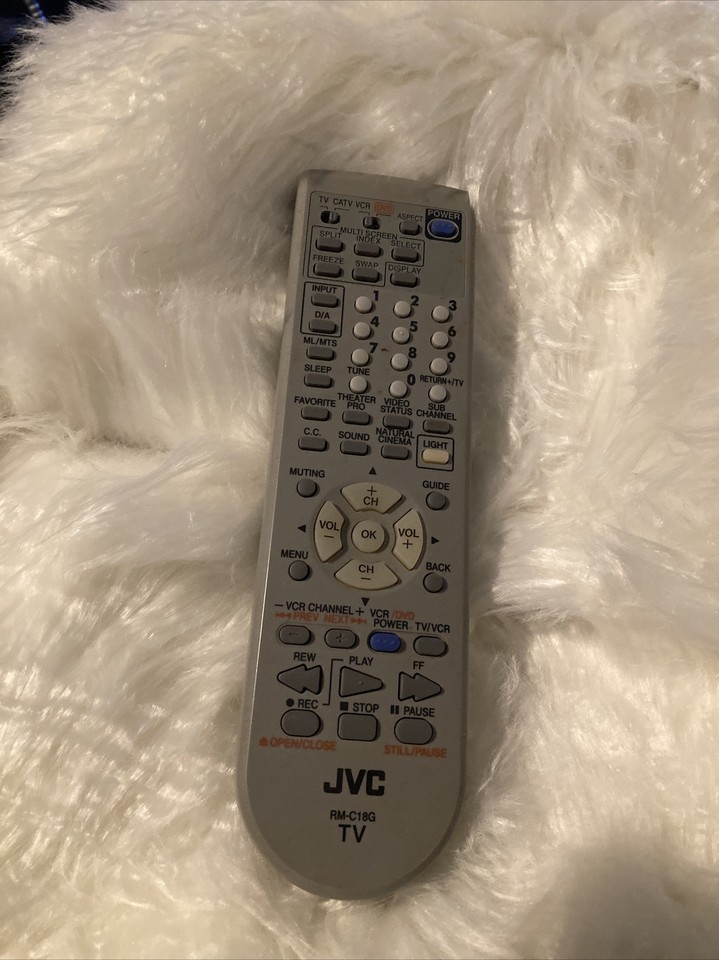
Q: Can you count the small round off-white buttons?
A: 12